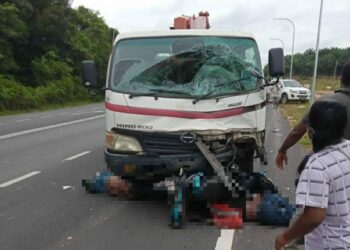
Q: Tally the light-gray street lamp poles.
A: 3